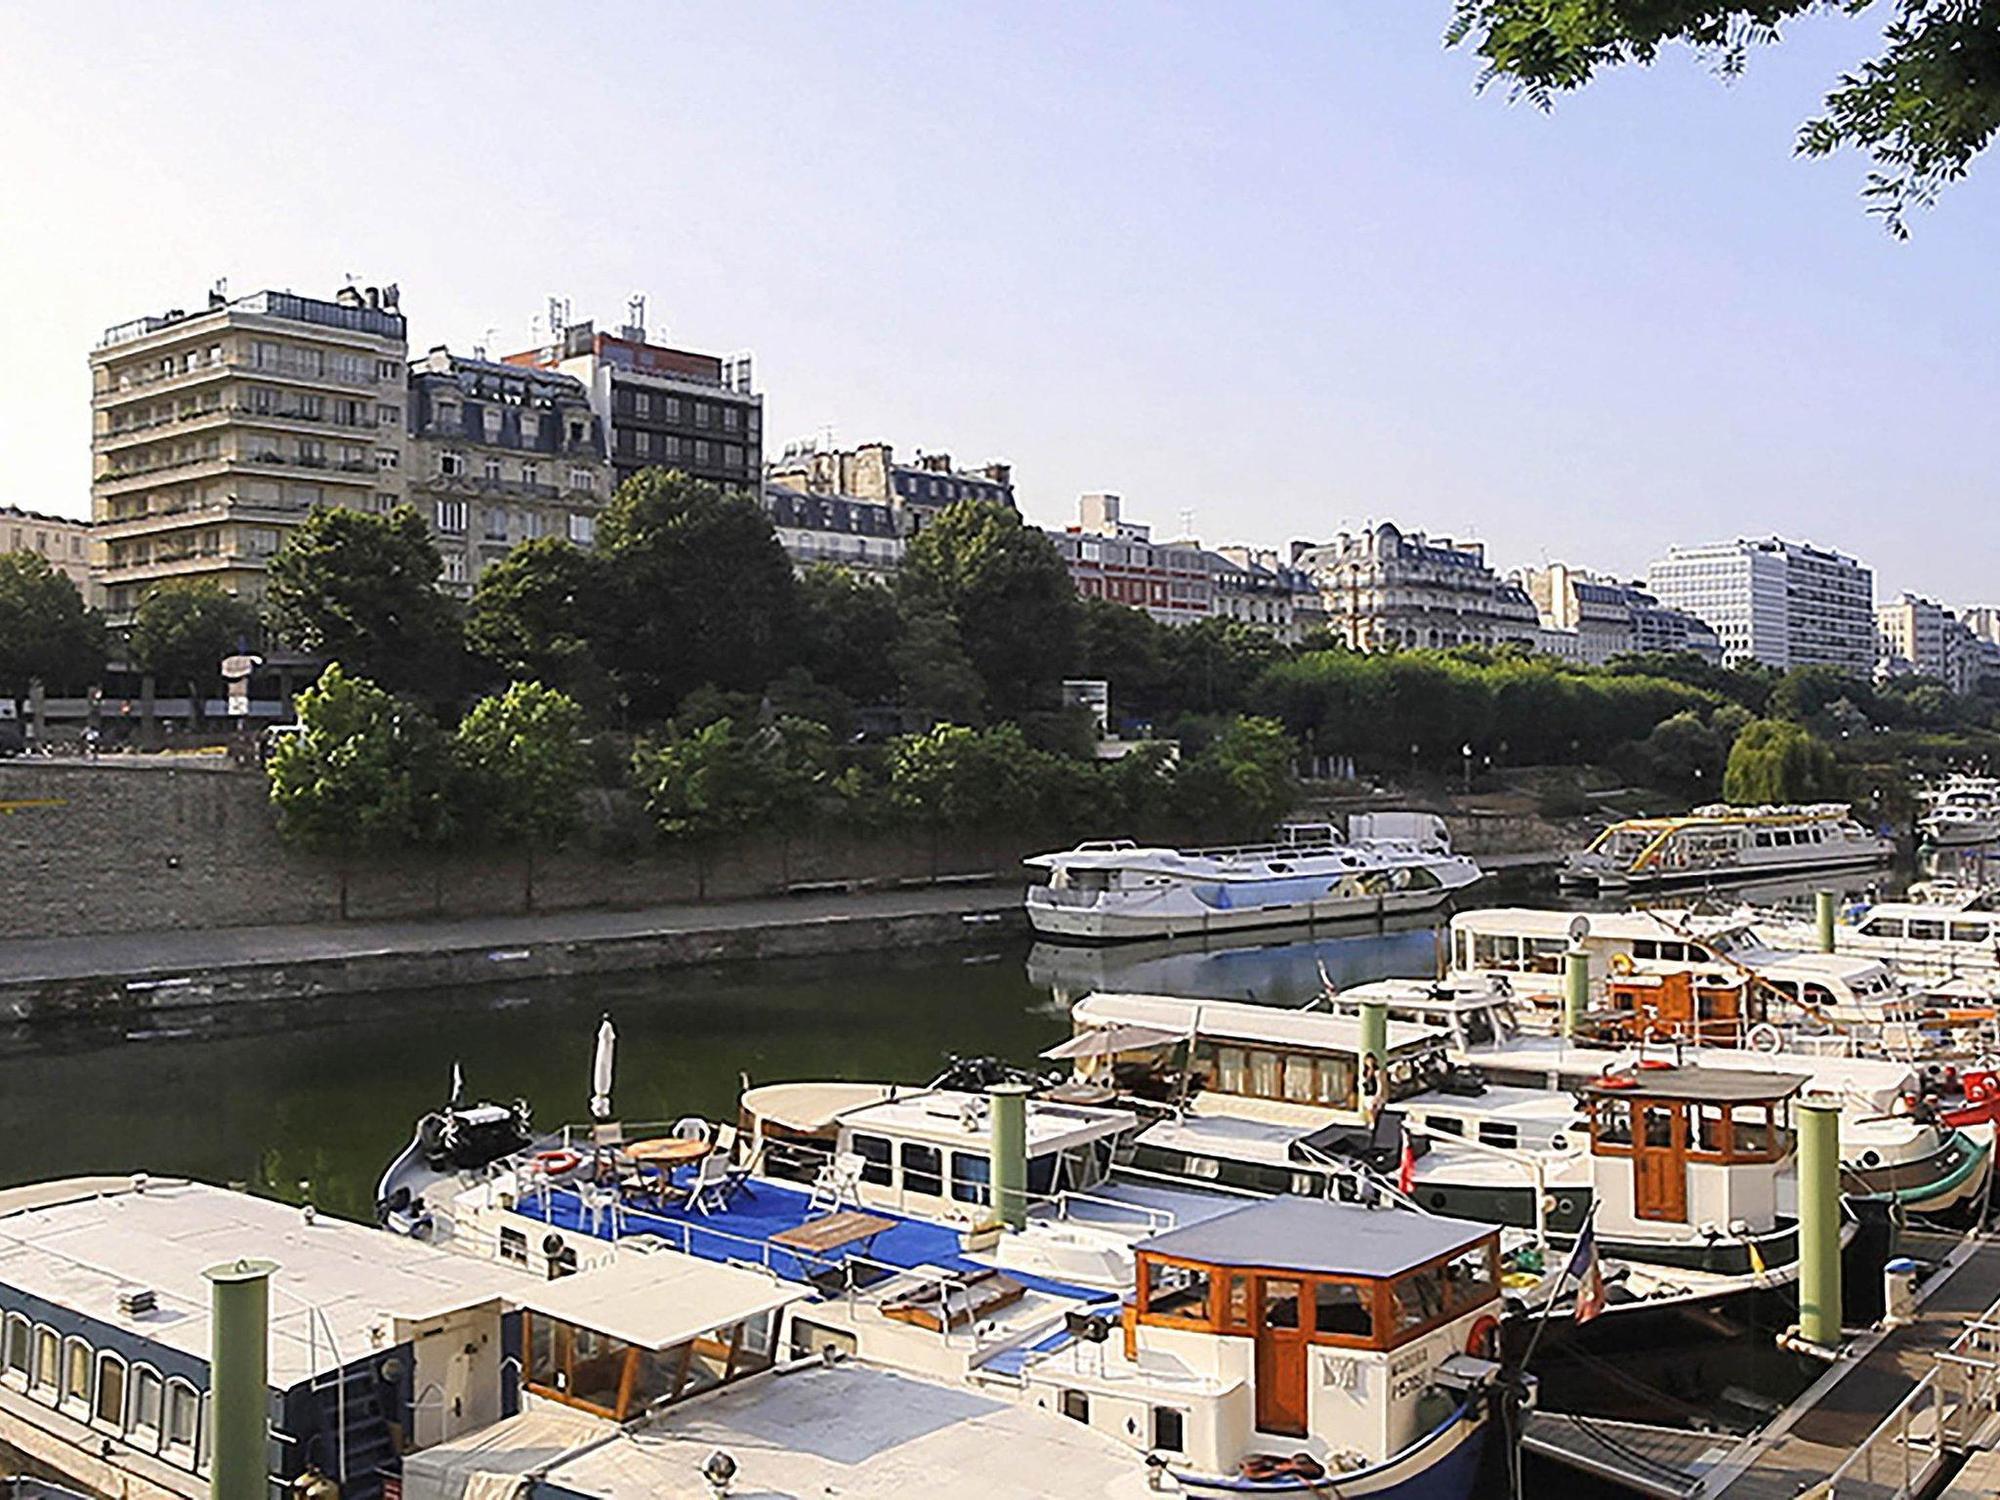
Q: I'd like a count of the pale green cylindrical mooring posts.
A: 6